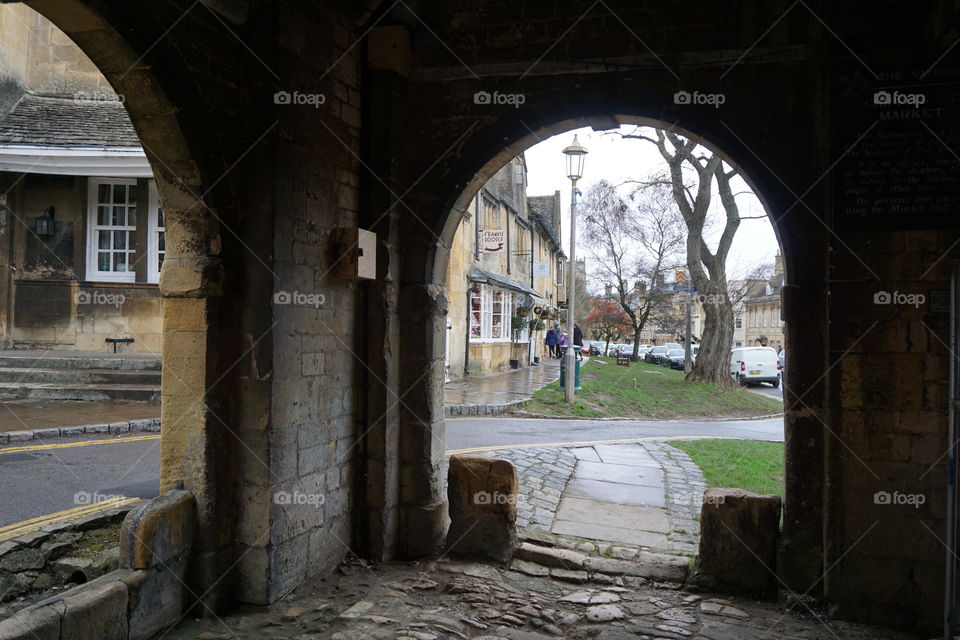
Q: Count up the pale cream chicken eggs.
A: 0